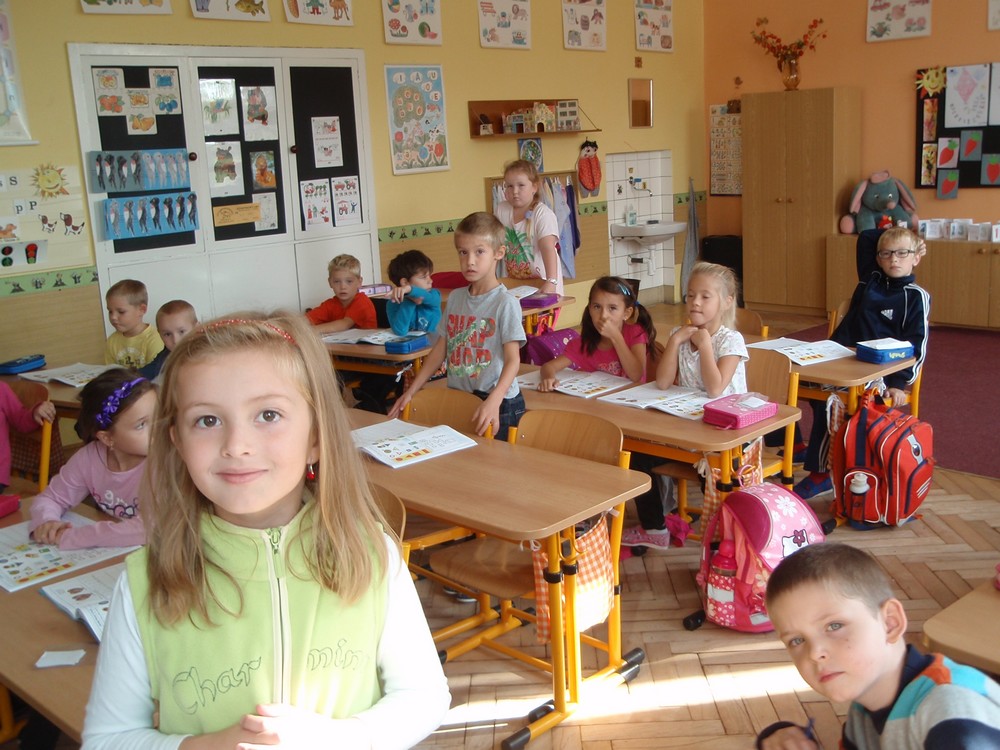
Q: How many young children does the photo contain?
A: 13